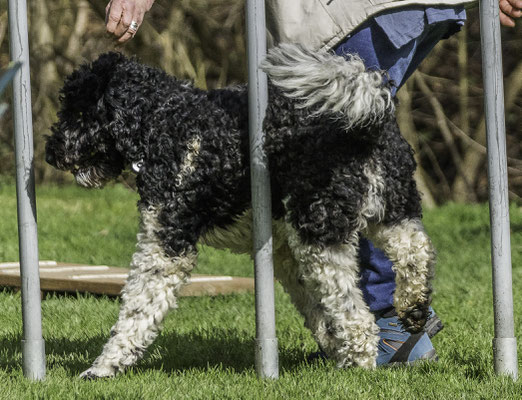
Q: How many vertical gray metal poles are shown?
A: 3